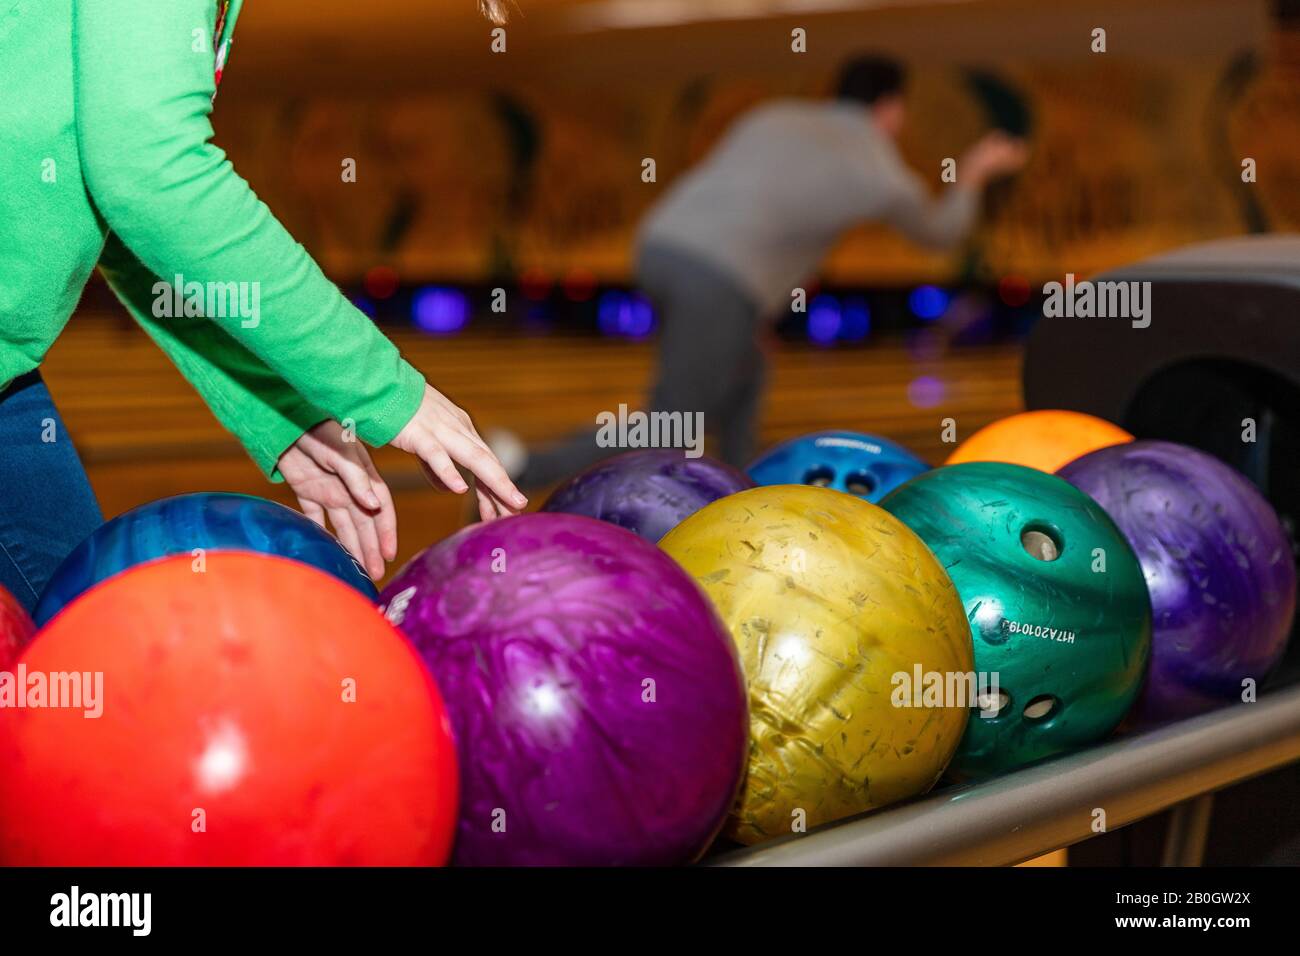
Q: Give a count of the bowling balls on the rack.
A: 10